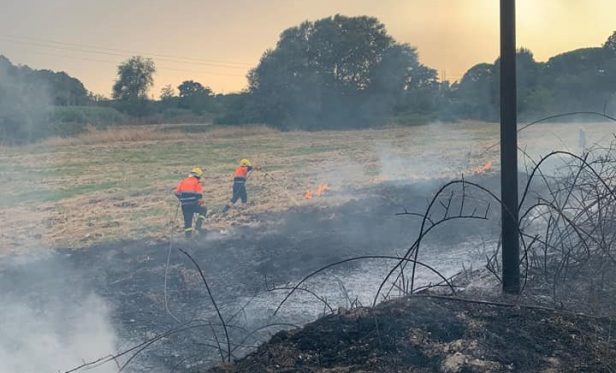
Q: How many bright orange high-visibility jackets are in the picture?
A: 2